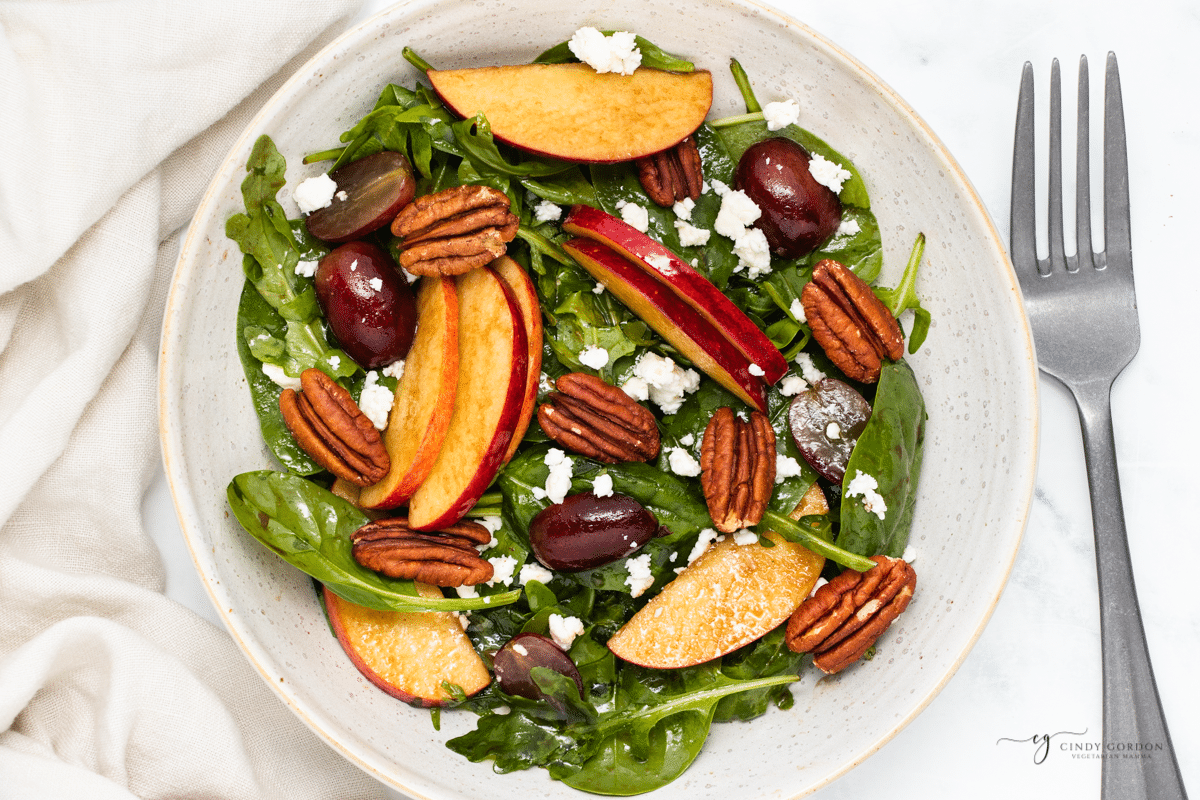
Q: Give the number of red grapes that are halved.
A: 3